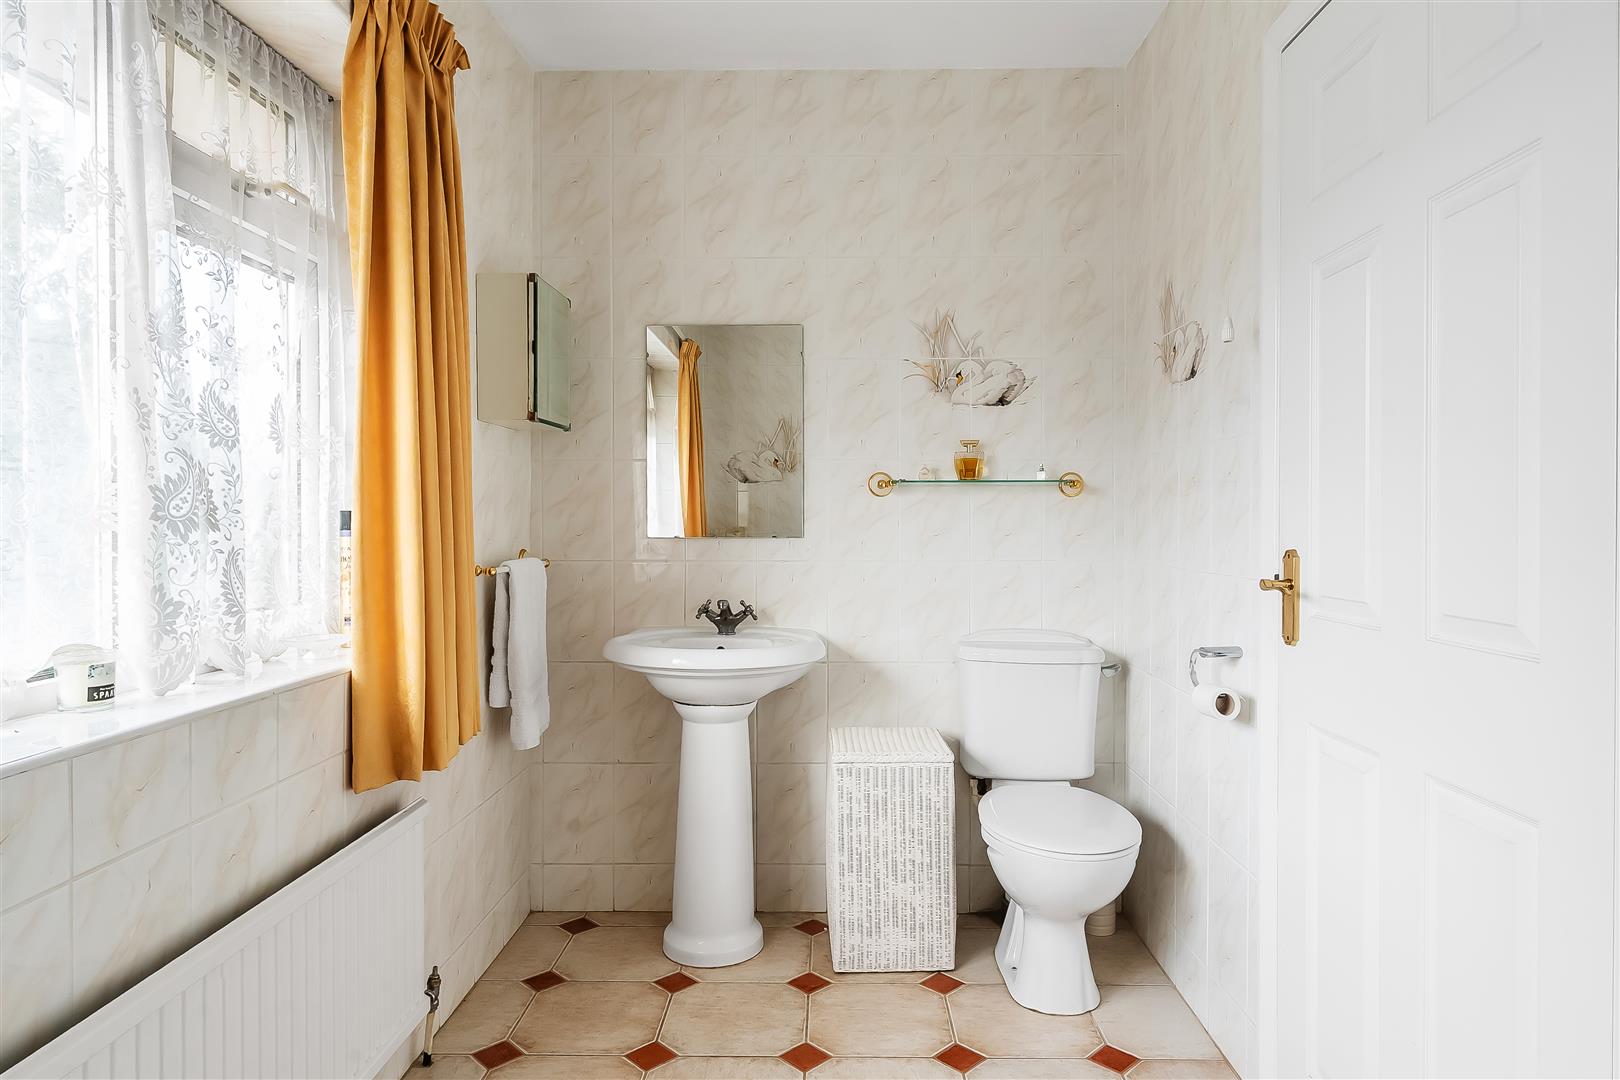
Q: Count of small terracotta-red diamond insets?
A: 11